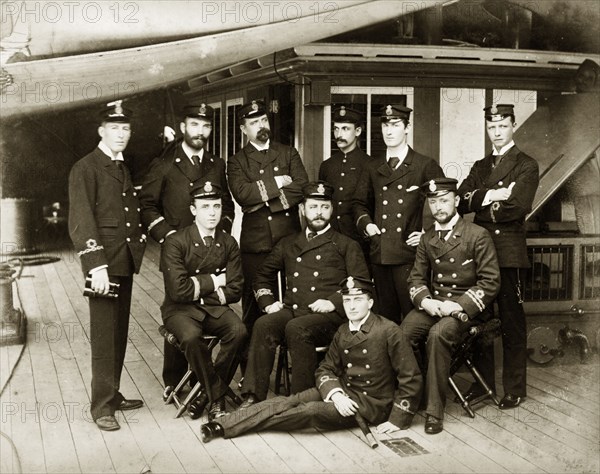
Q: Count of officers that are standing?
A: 6